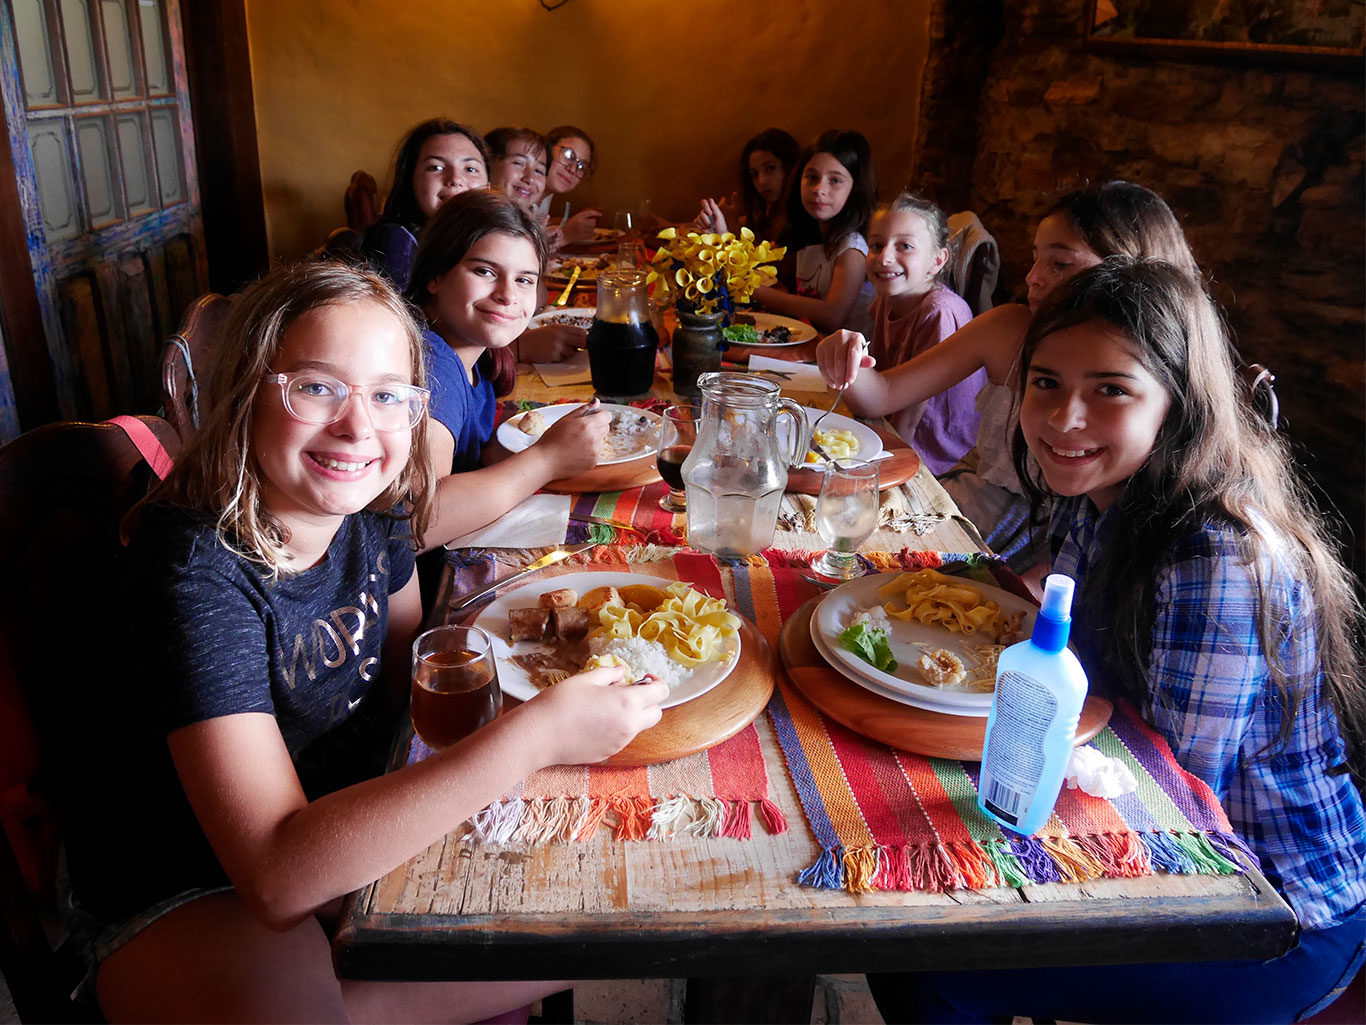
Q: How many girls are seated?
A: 10